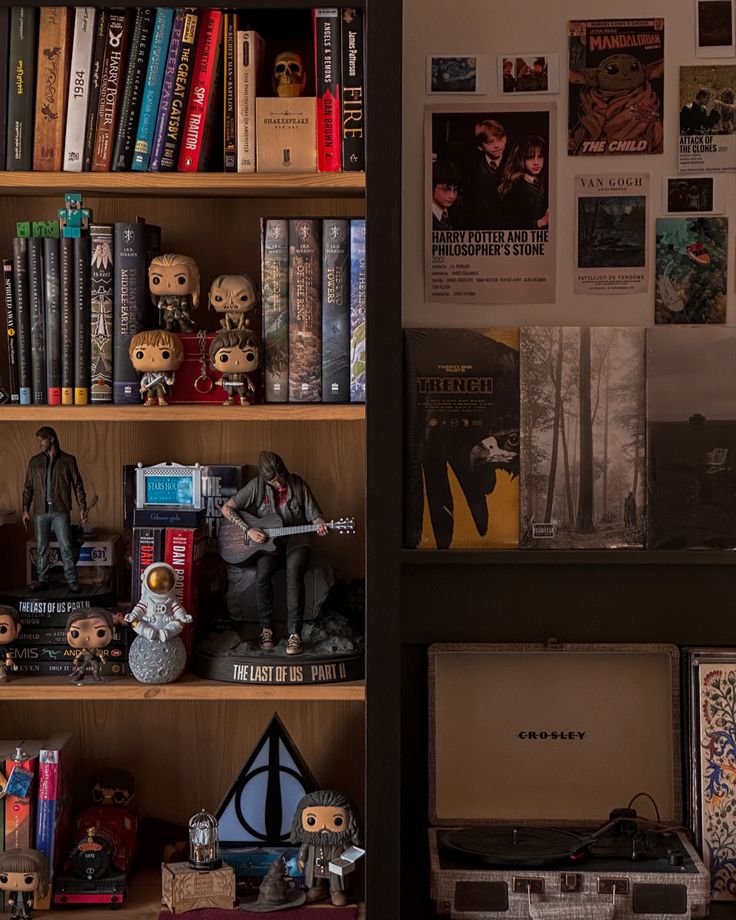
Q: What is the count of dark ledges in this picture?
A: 1